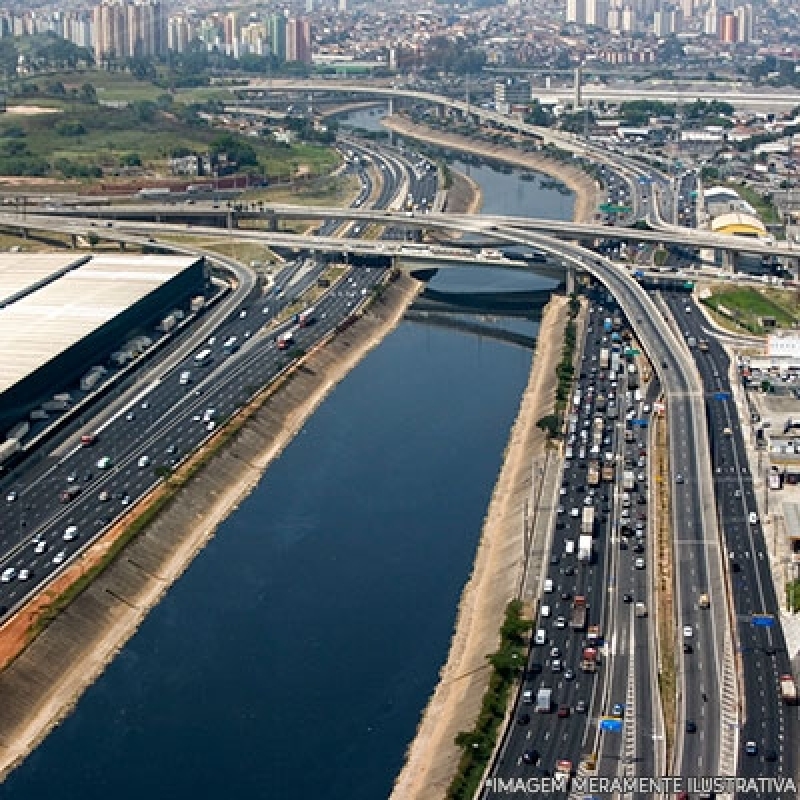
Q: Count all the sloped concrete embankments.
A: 2